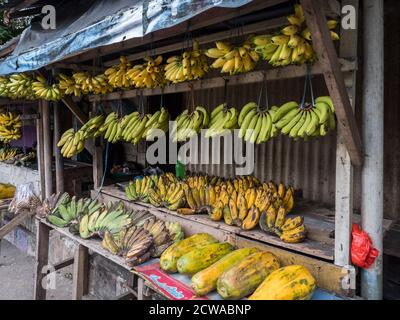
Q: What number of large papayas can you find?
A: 5